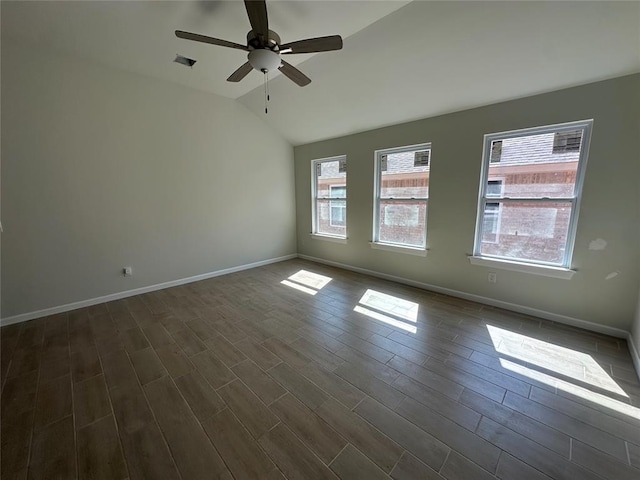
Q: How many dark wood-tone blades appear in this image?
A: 5